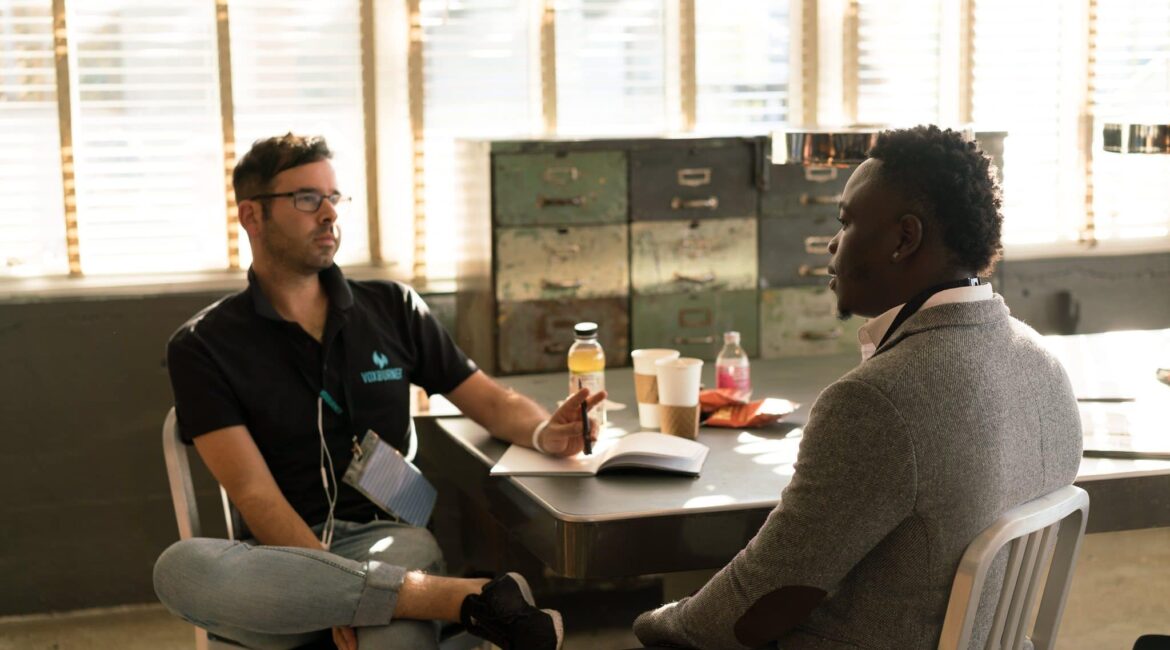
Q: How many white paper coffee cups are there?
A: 2